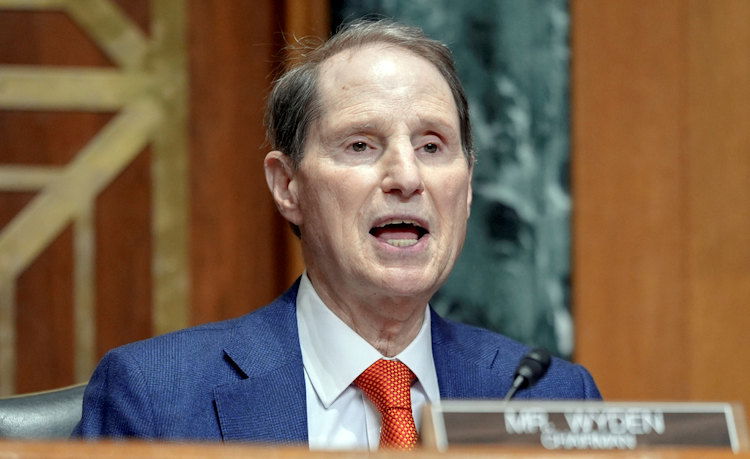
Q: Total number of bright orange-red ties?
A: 1